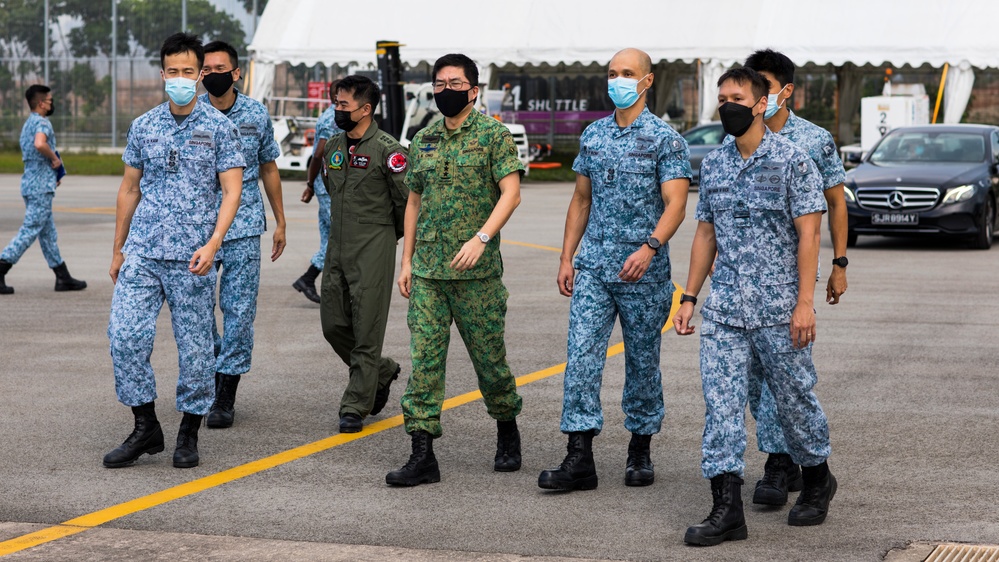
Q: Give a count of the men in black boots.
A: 9